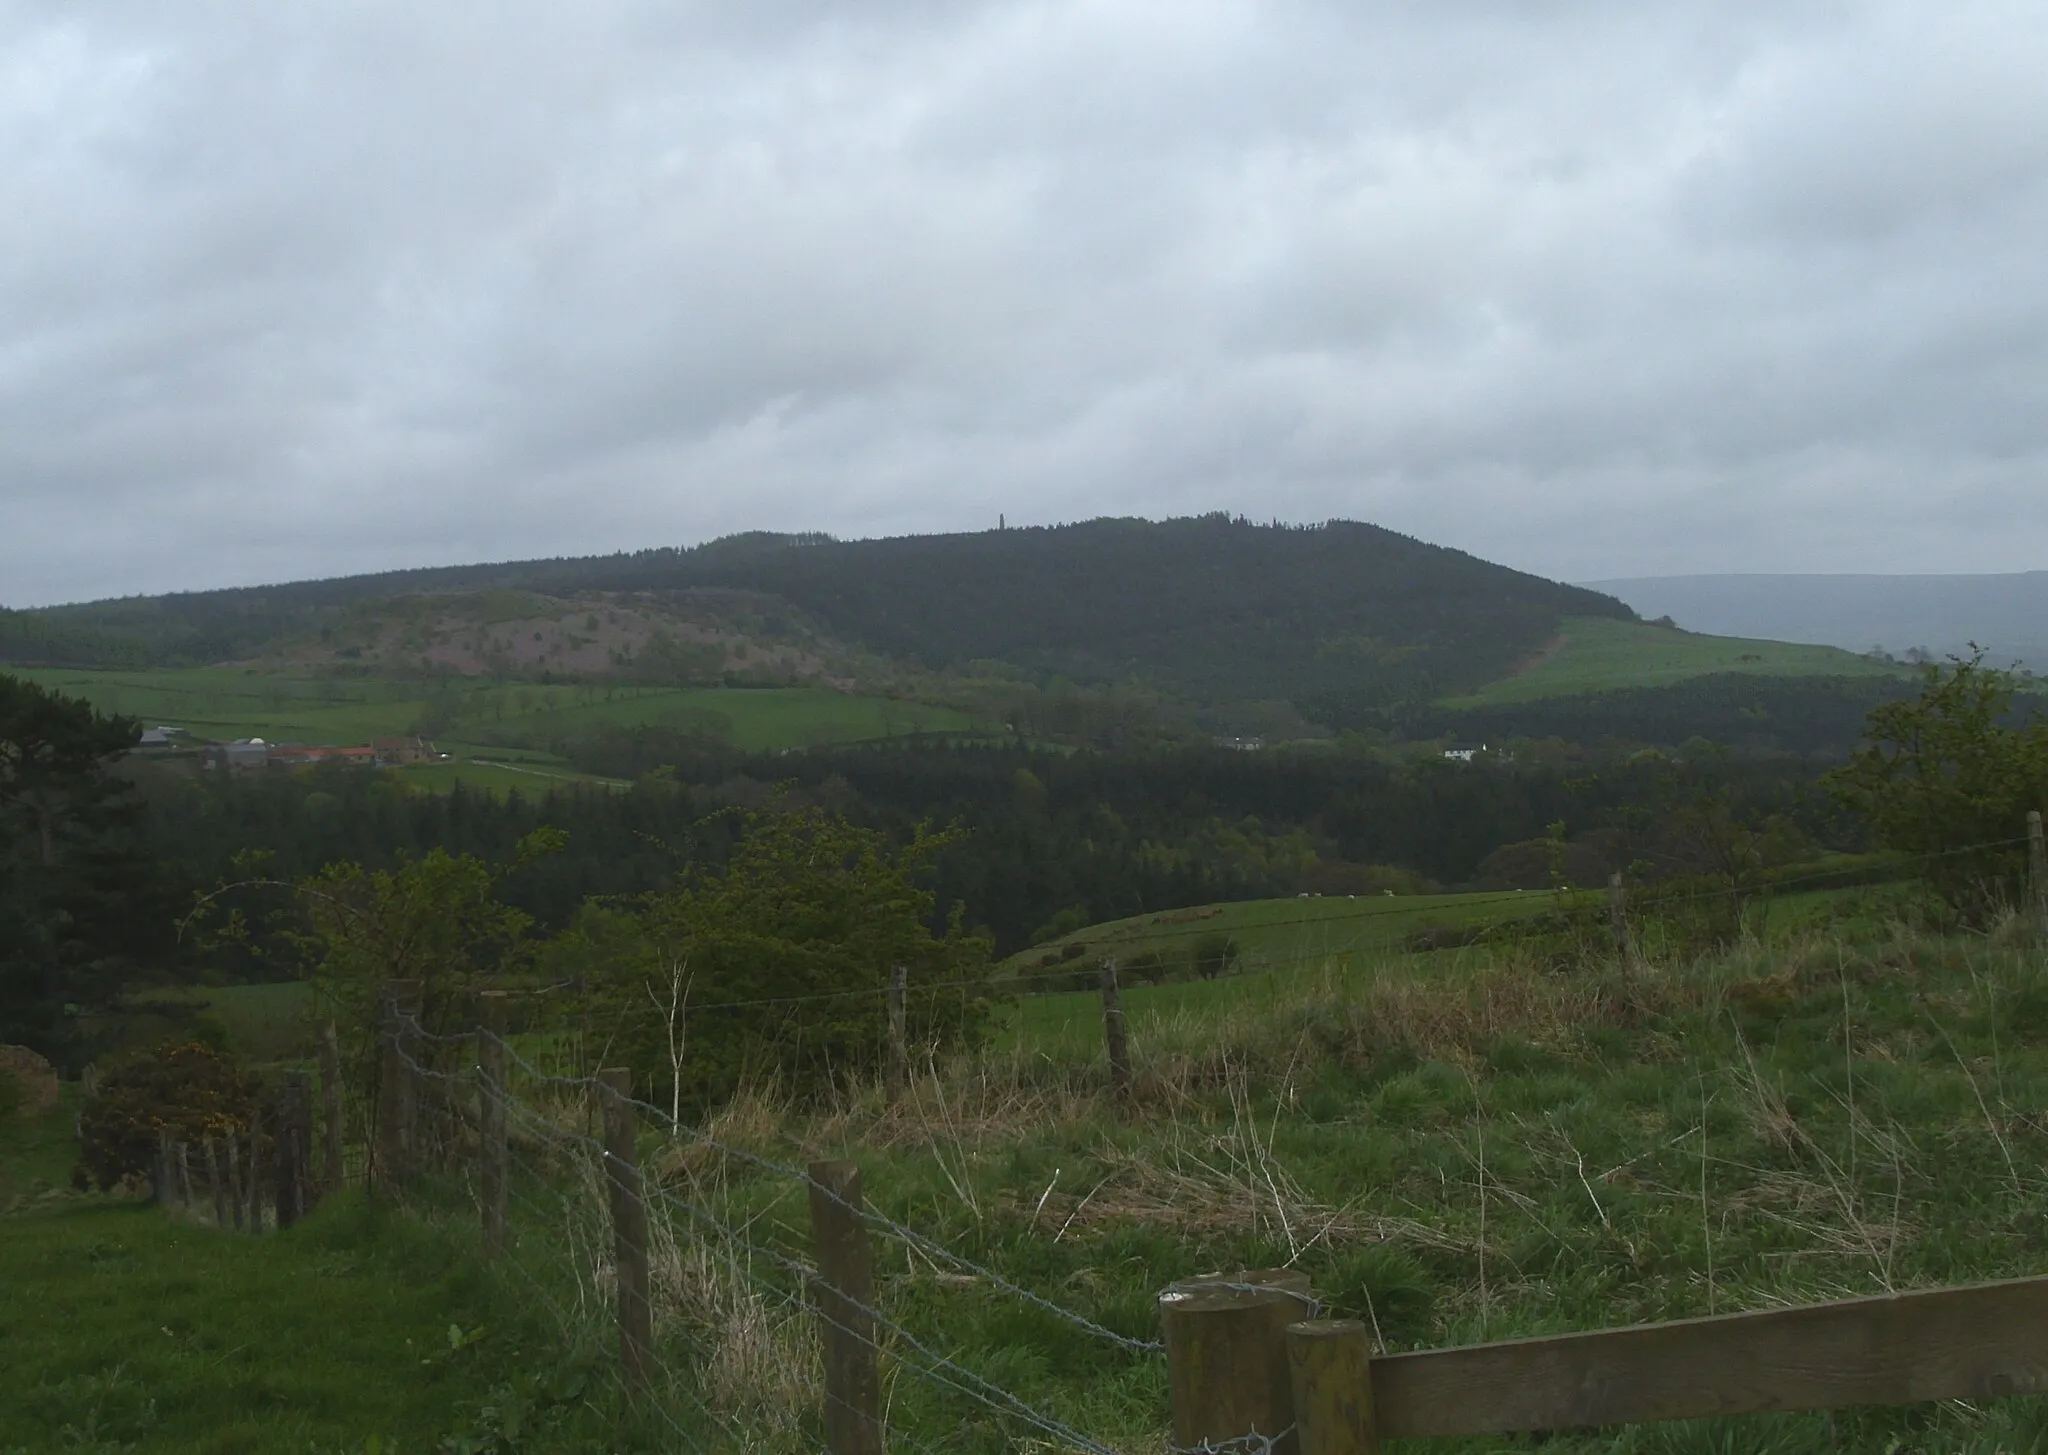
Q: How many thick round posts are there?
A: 2